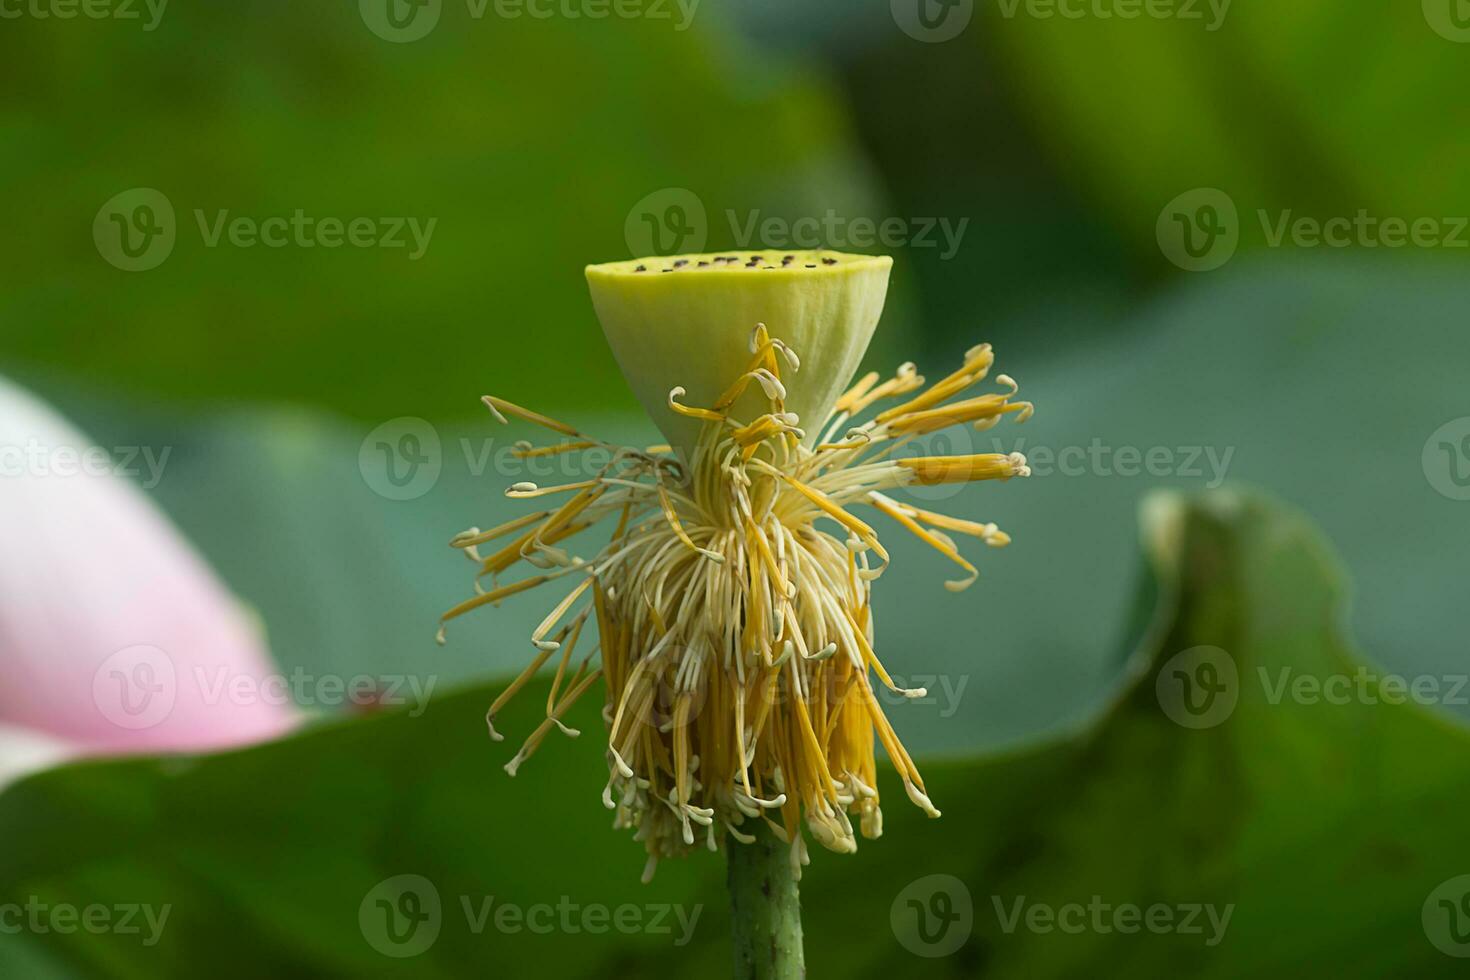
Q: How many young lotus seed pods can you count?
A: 1